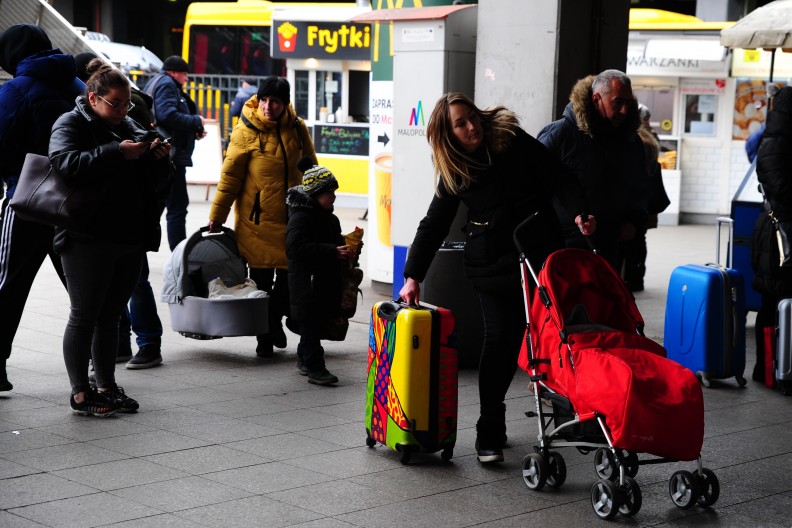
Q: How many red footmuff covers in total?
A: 1